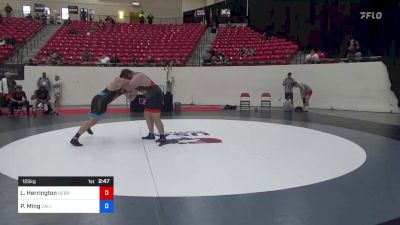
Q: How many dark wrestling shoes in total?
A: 4